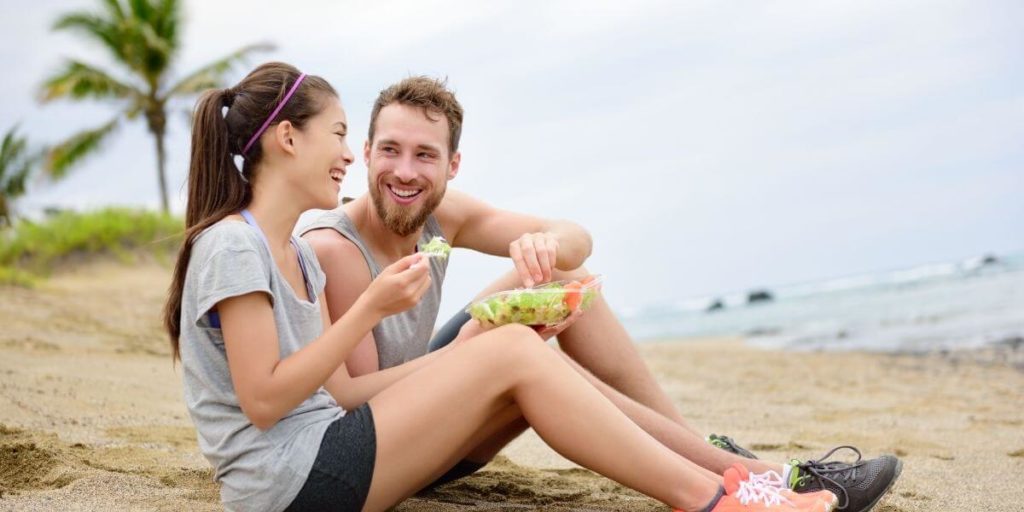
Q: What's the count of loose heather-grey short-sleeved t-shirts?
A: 1